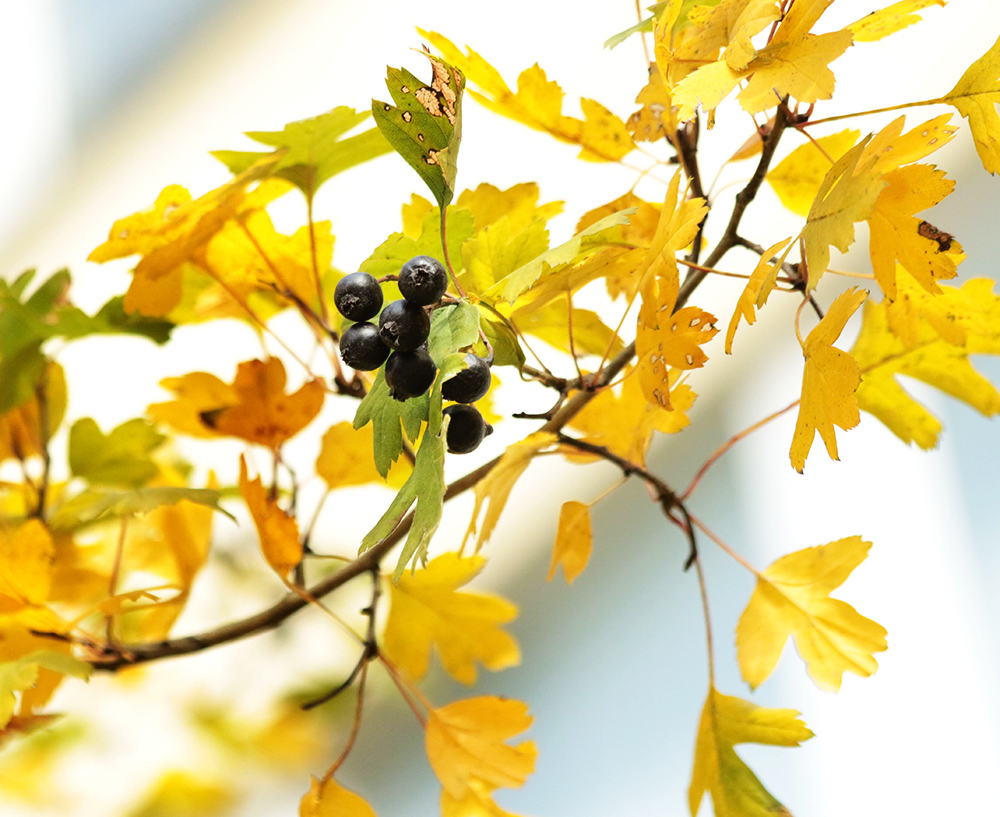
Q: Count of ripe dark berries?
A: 7